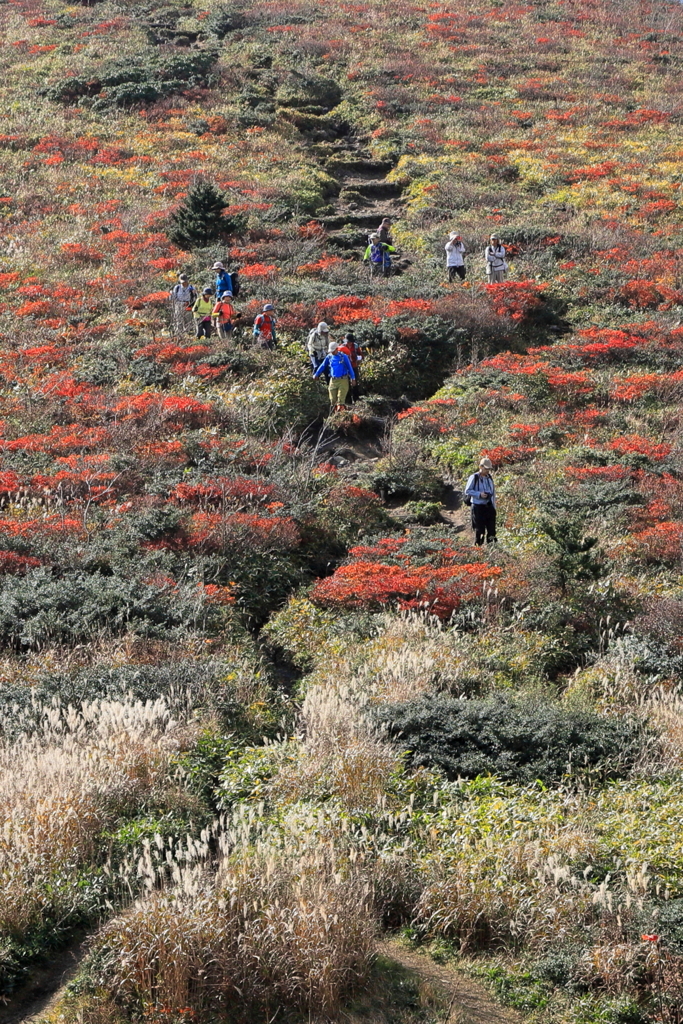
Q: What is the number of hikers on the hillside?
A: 13